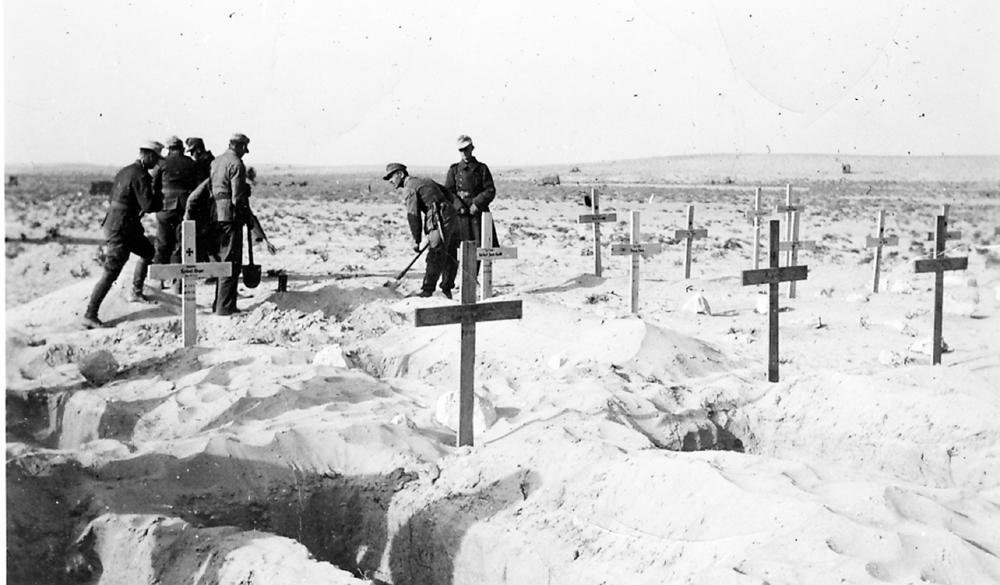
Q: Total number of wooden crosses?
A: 13